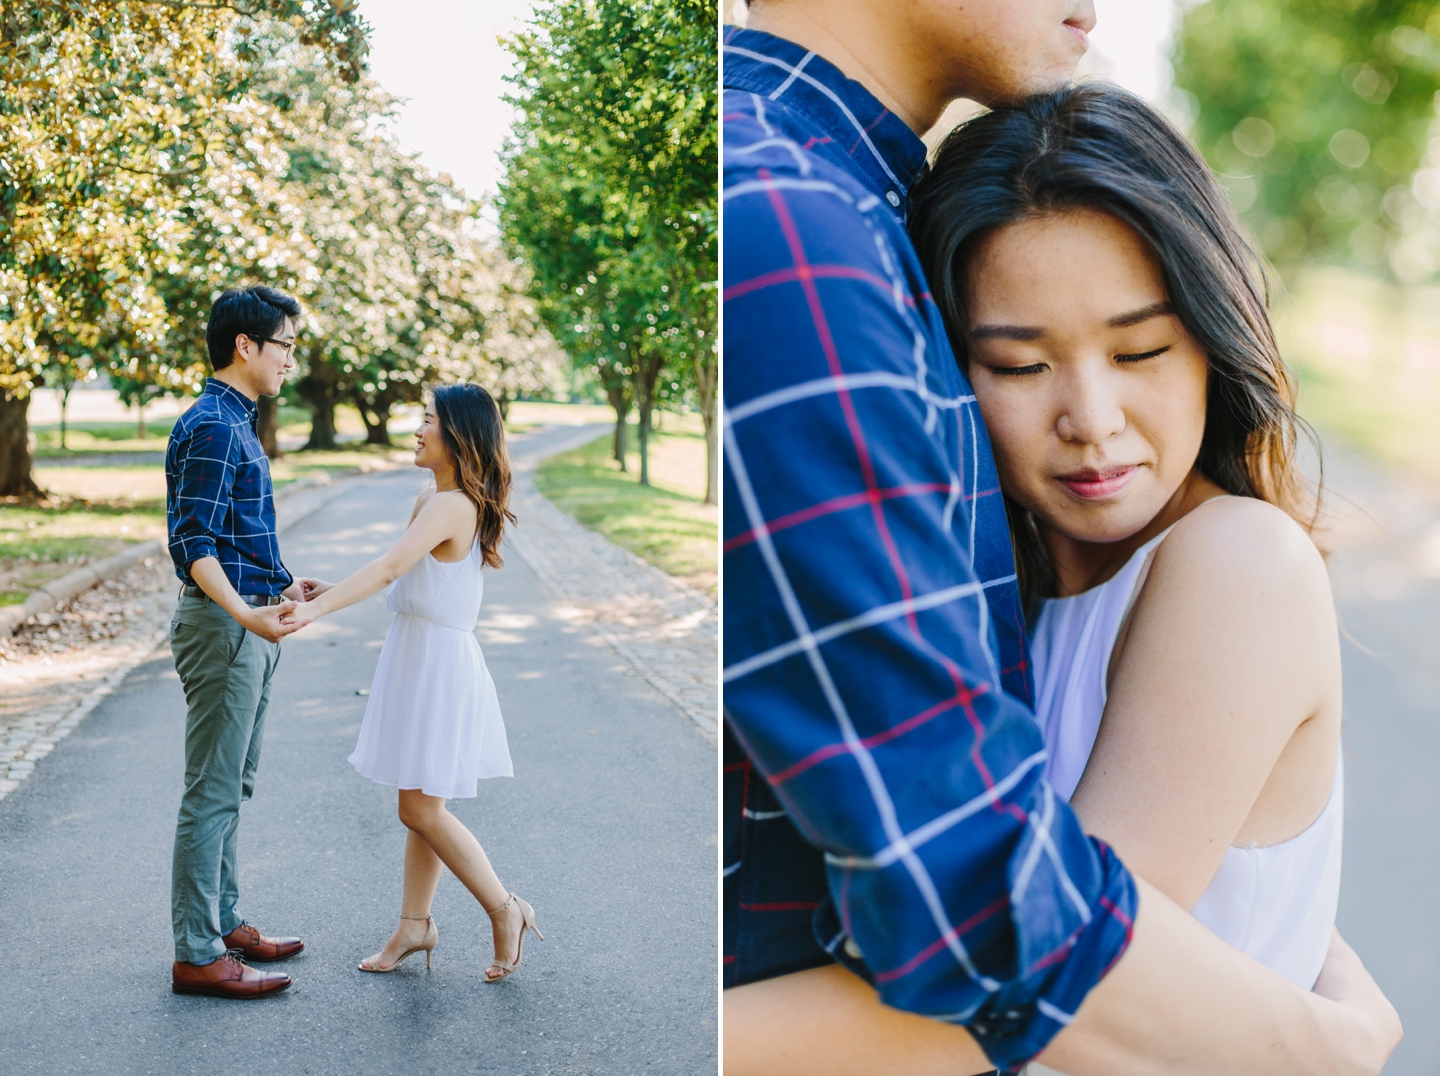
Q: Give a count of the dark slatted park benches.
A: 0